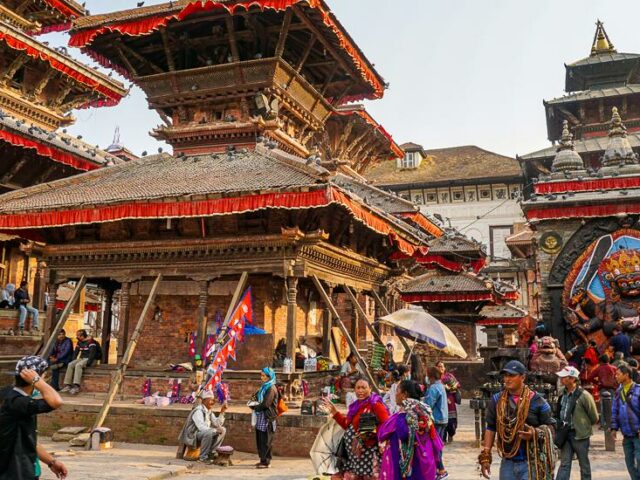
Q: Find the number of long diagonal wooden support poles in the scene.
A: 6